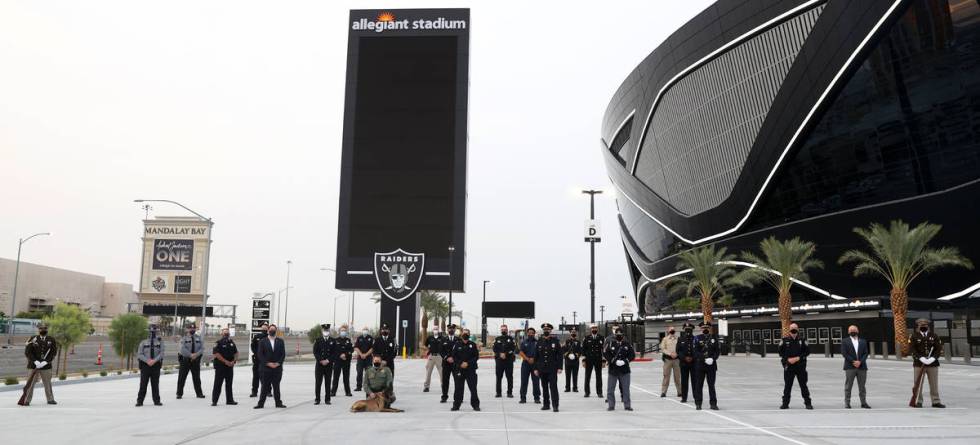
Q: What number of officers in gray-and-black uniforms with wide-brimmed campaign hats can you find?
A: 2